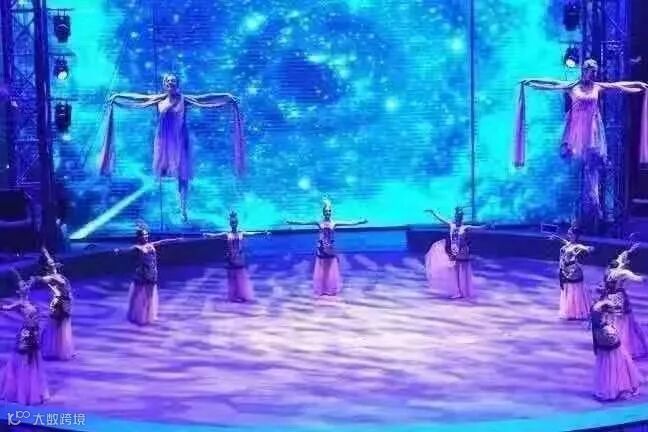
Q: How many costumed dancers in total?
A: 11